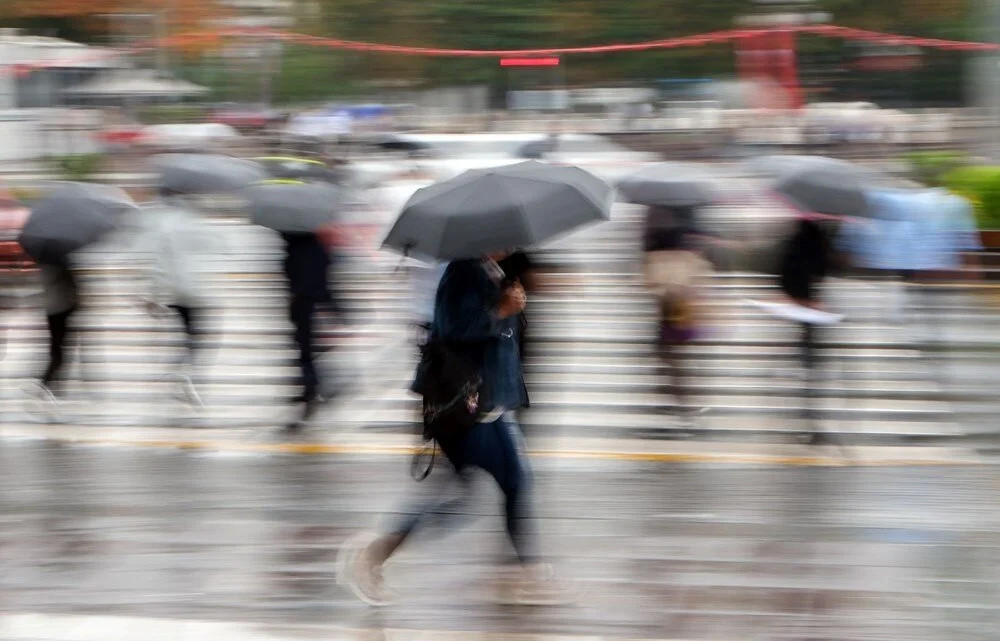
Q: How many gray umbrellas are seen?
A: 6